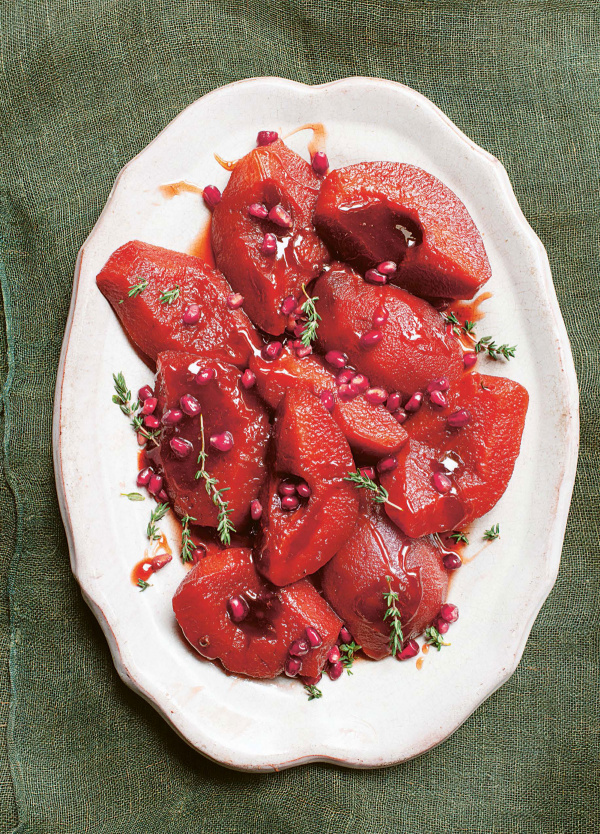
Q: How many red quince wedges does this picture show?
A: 10